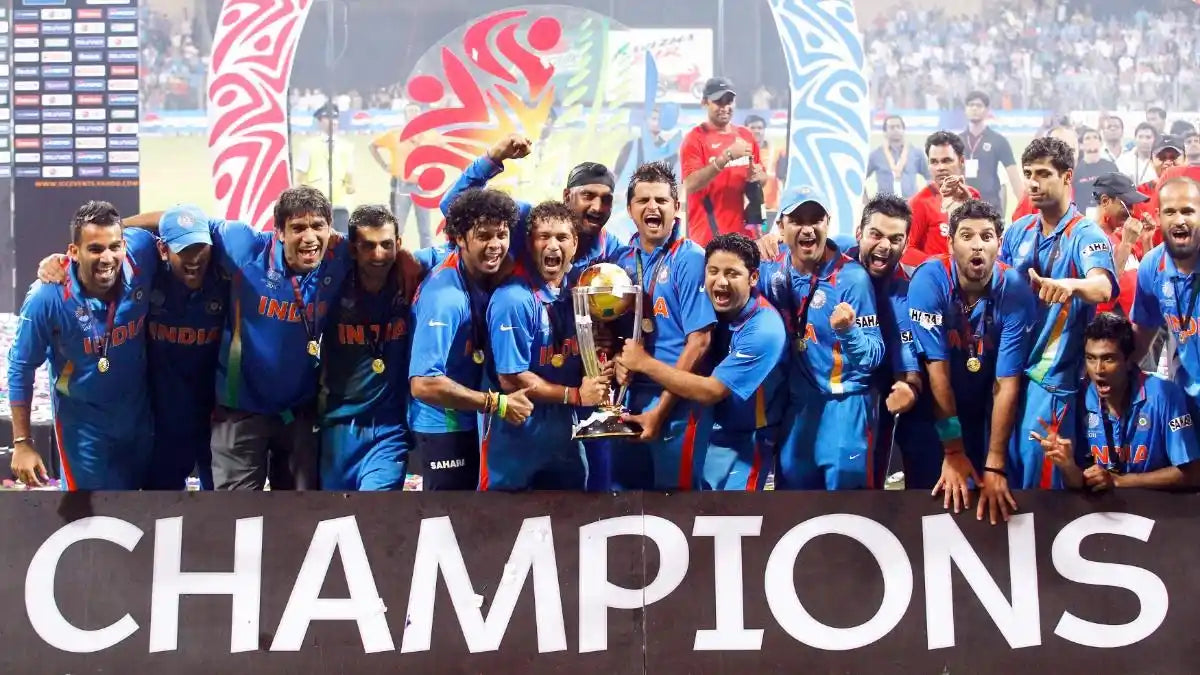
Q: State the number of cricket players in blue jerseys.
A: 15